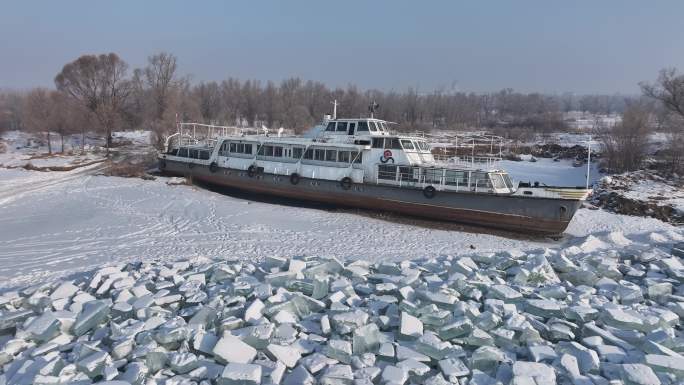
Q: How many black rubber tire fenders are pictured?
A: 5